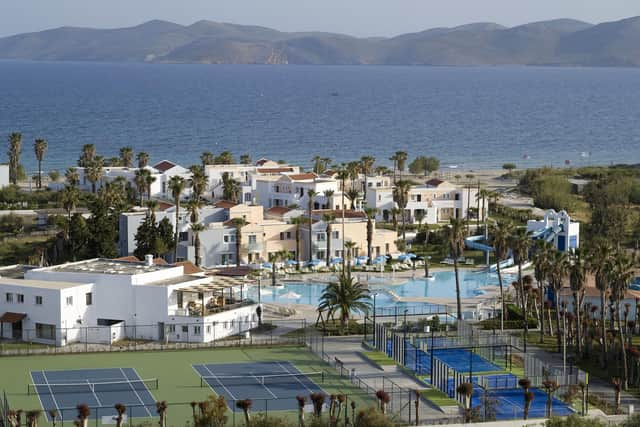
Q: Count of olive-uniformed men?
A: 0